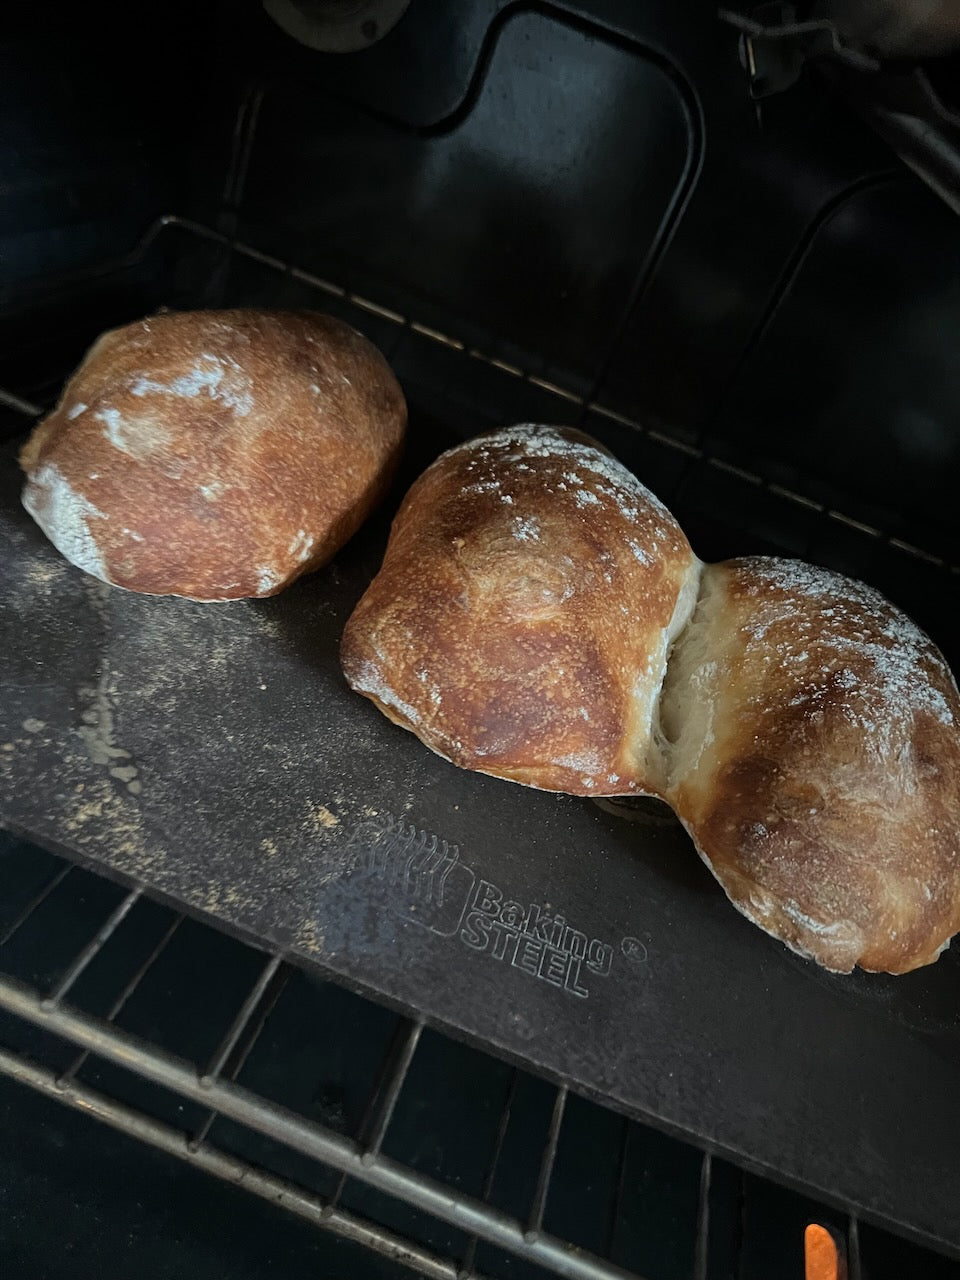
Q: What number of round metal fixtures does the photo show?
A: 1